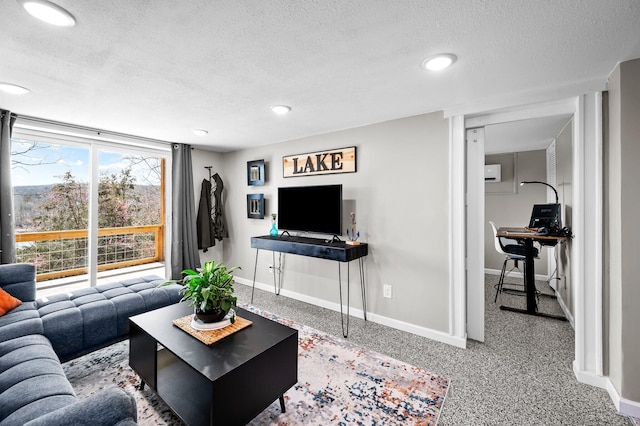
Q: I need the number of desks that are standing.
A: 1